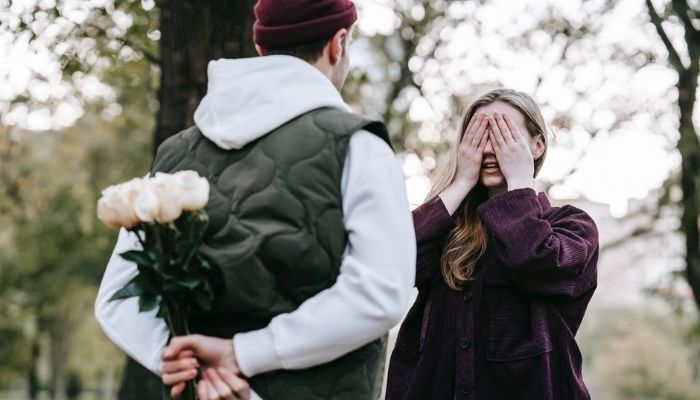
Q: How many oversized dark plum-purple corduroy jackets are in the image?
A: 1